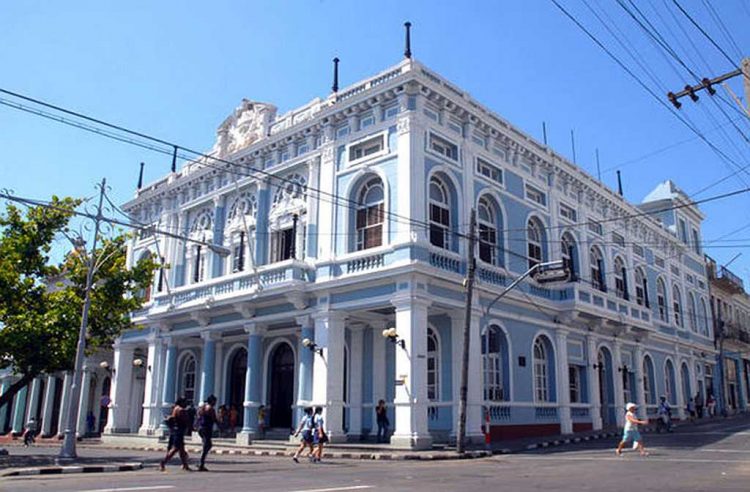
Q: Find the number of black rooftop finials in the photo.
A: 5